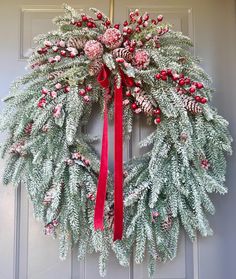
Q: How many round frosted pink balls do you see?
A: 3